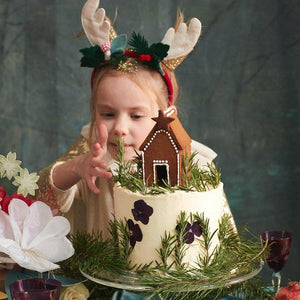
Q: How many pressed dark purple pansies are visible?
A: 3